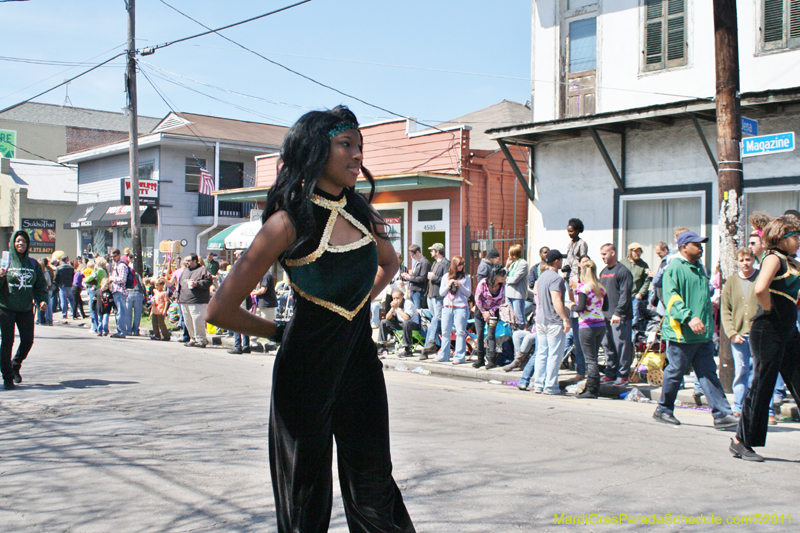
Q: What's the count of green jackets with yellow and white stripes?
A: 1